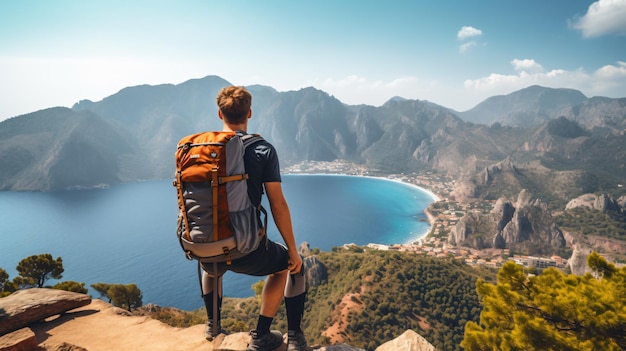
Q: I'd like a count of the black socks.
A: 3